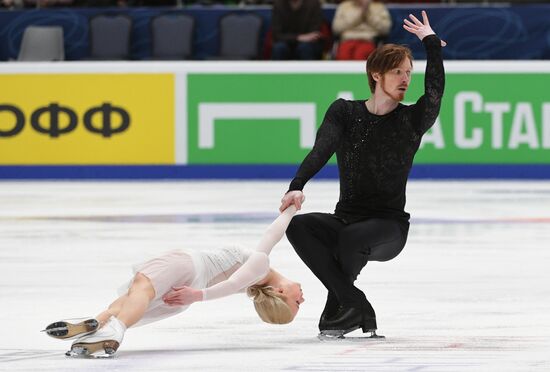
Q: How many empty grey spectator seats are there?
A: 4